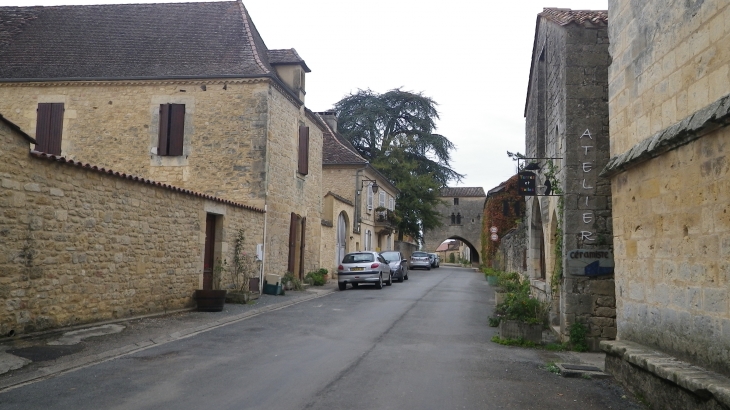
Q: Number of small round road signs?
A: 2